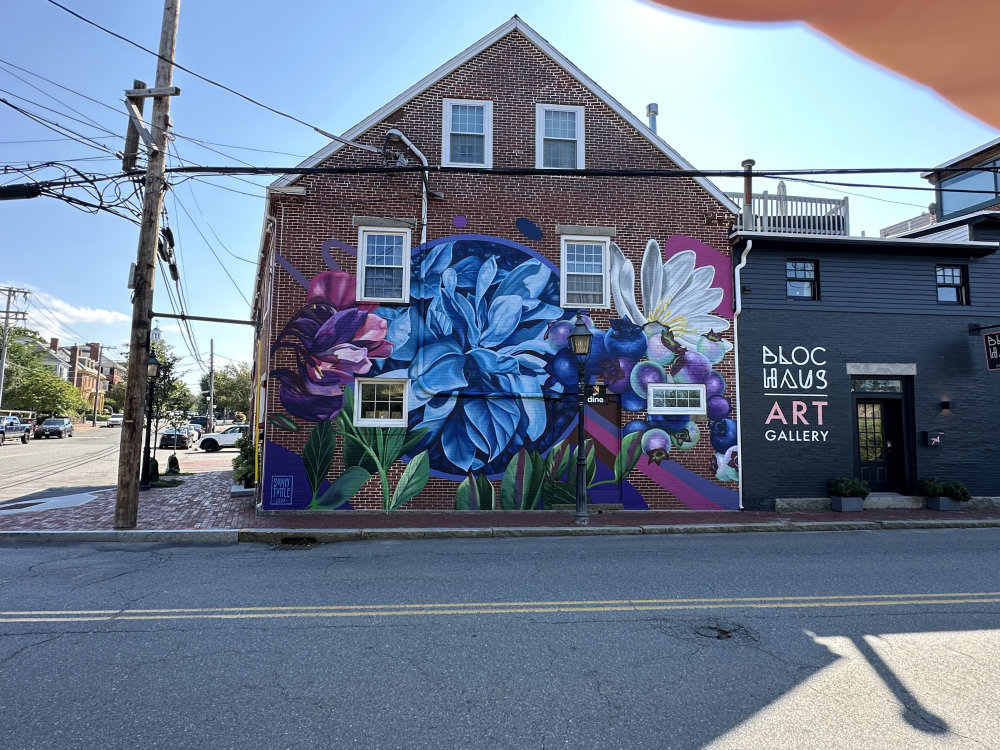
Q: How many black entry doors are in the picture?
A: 1